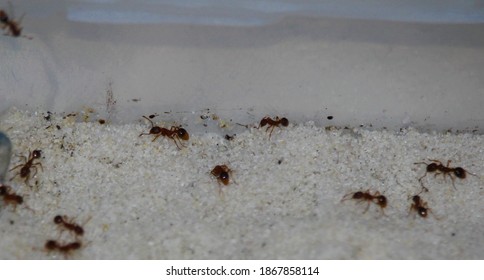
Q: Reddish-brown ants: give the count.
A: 11